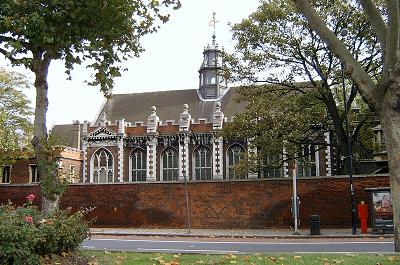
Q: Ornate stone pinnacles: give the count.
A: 3